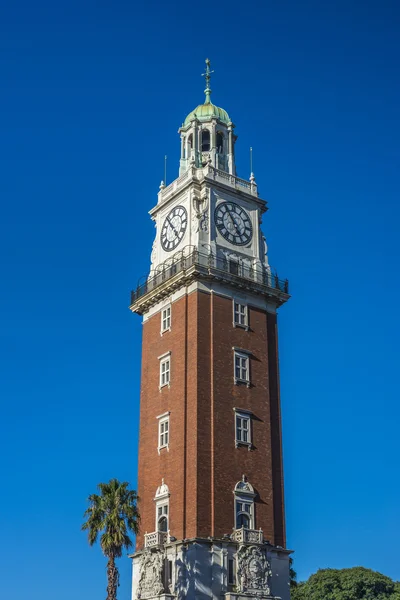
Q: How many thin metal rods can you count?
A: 2